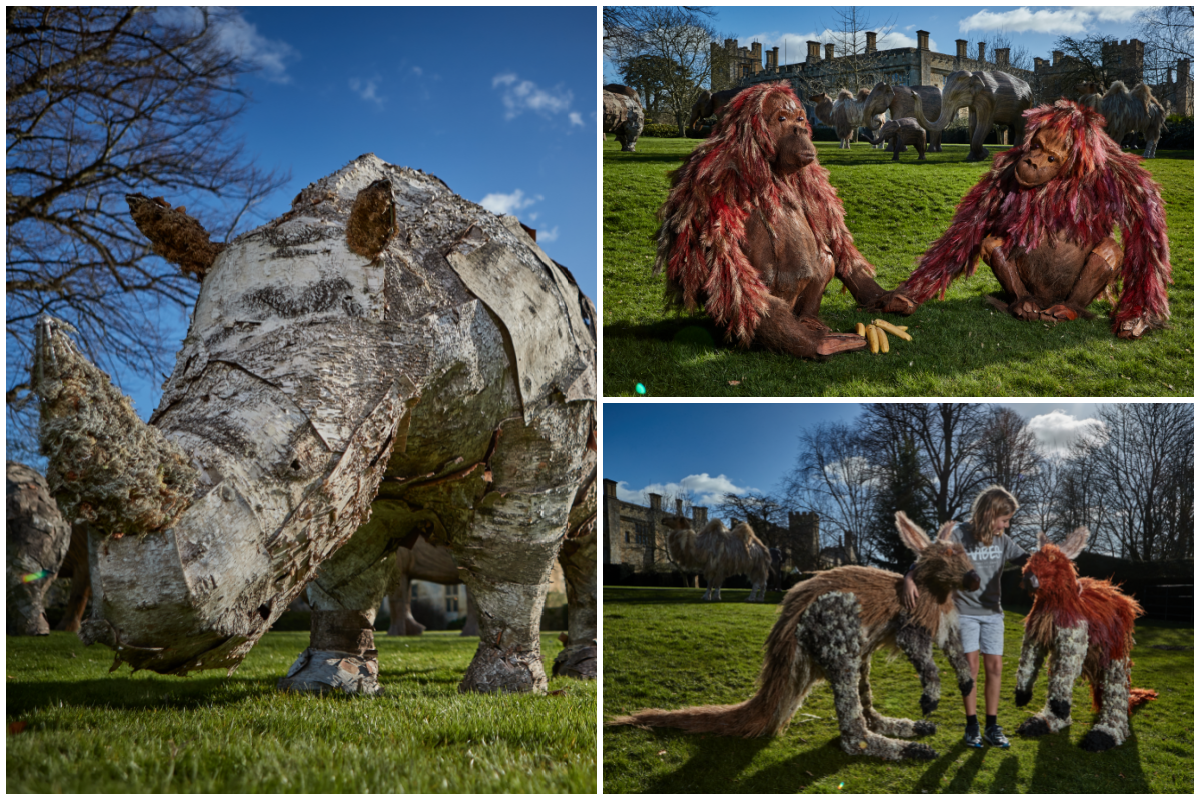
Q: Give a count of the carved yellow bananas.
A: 5